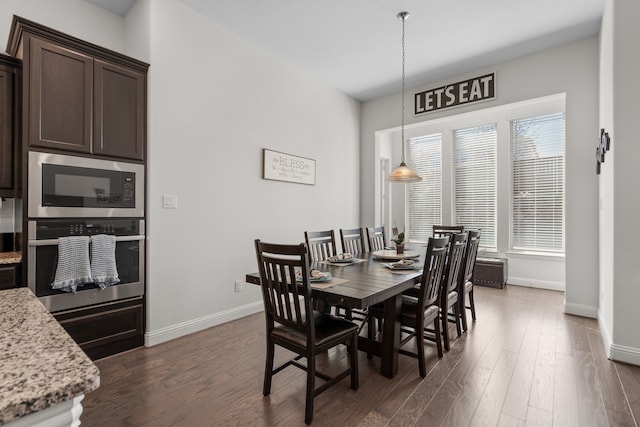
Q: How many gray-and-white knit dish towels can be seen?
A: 2